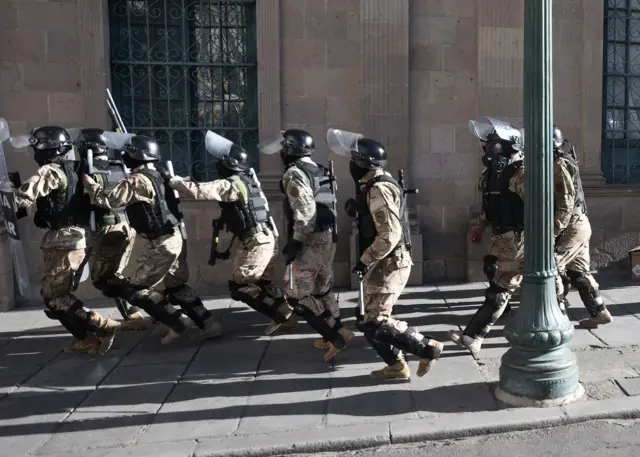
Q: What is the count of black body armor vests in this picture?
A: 8